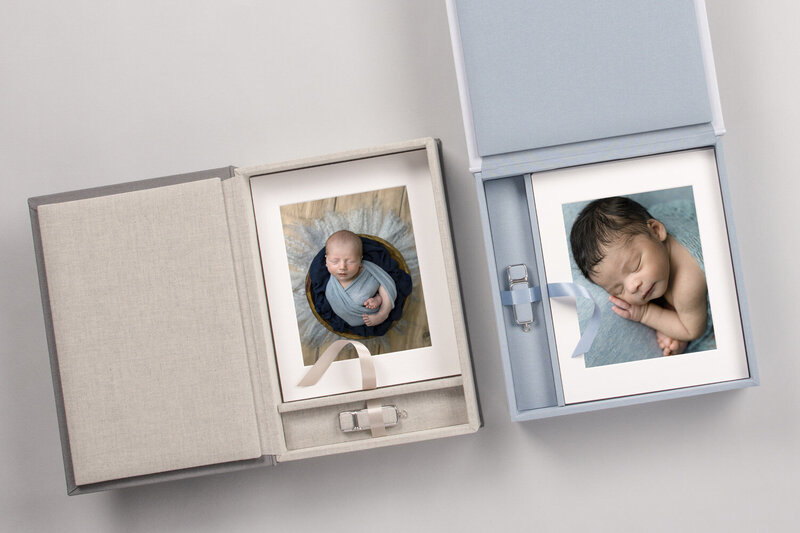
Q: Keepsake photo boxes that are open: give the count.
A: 2